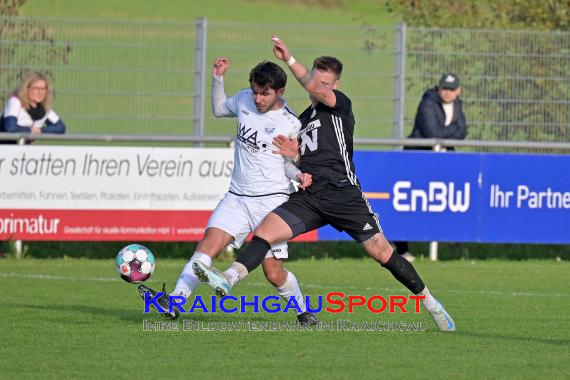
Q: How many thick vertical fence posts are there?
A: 2